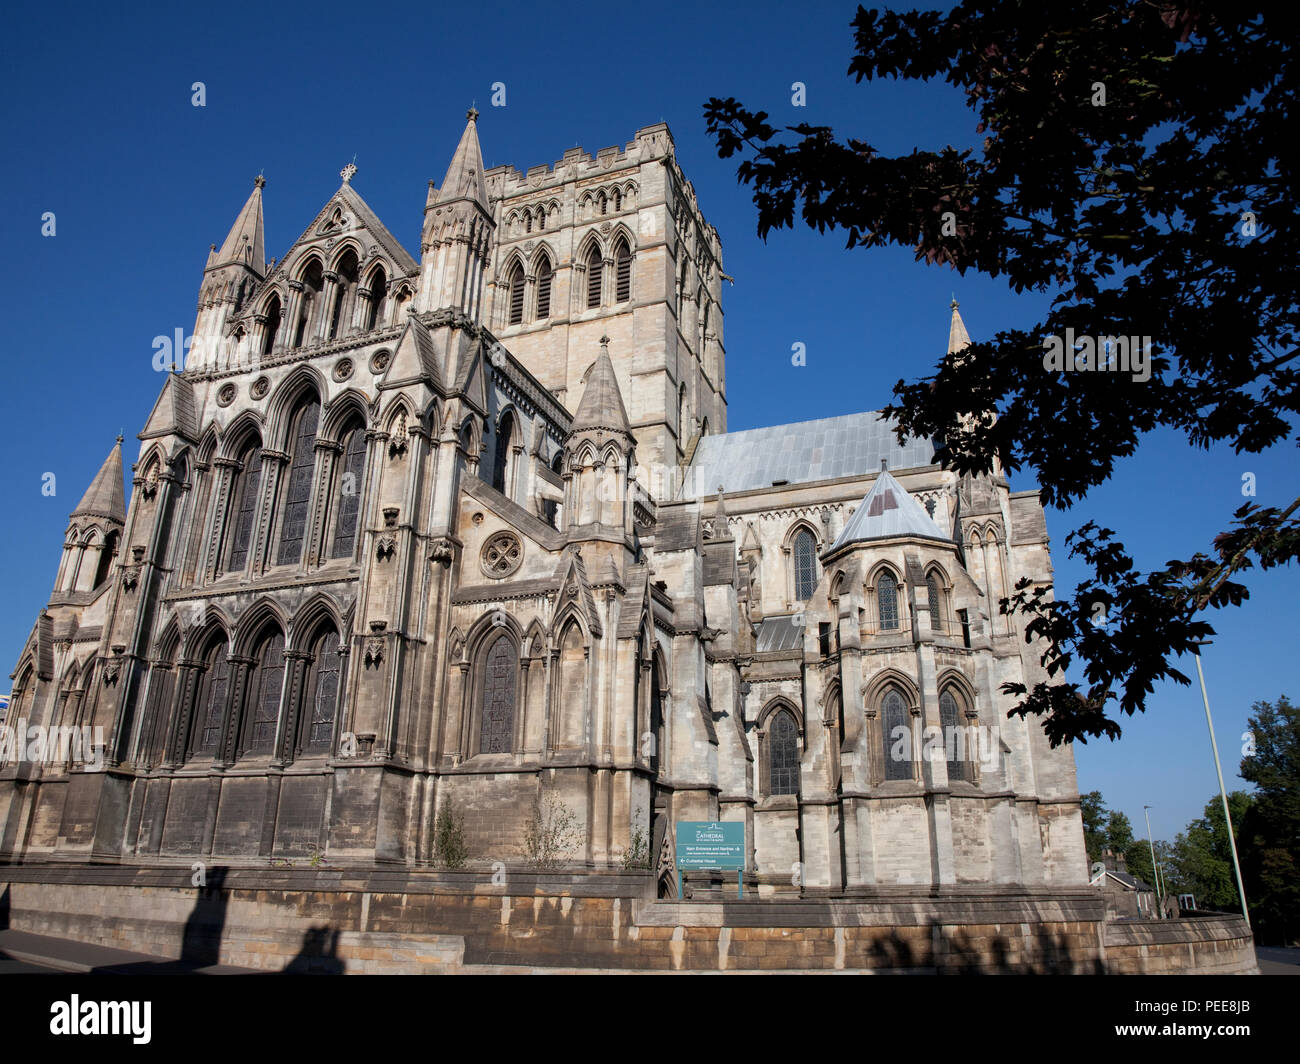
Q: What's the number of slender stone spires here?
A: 5